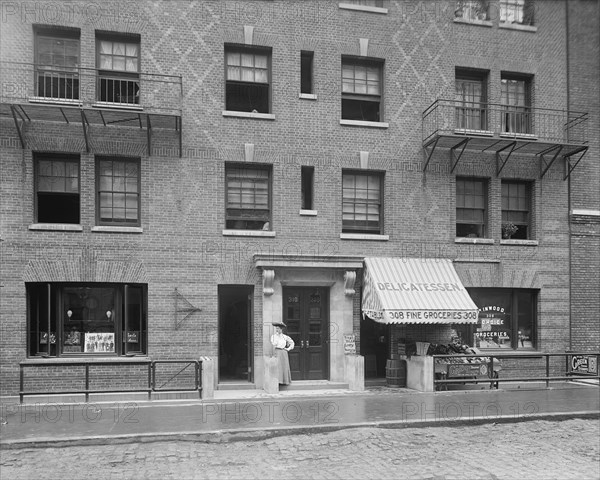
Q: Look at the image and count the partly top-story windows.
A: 3